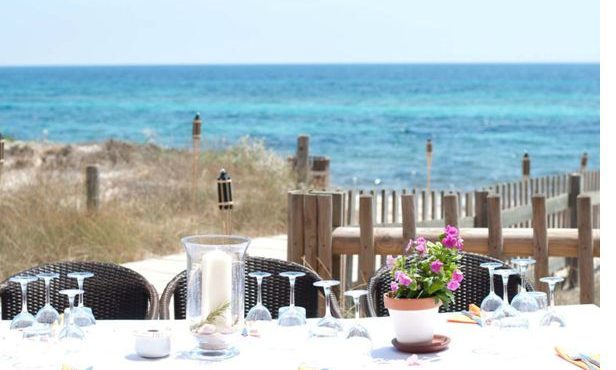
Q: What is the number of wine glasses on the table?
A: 12